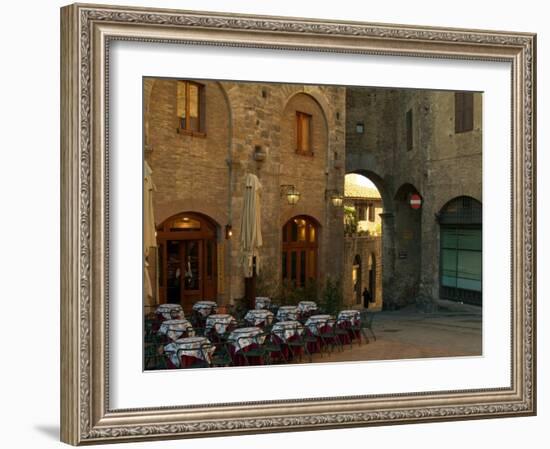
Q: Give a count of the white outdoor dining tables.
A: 13